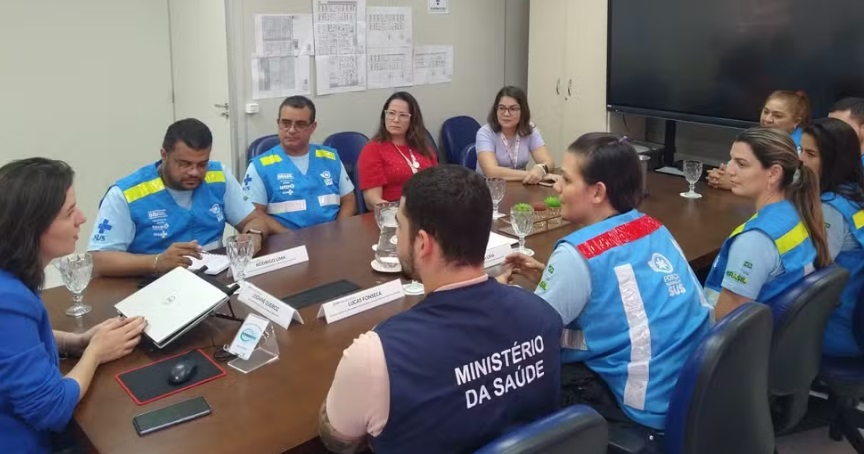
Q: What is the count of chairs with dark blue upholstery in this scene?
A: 9